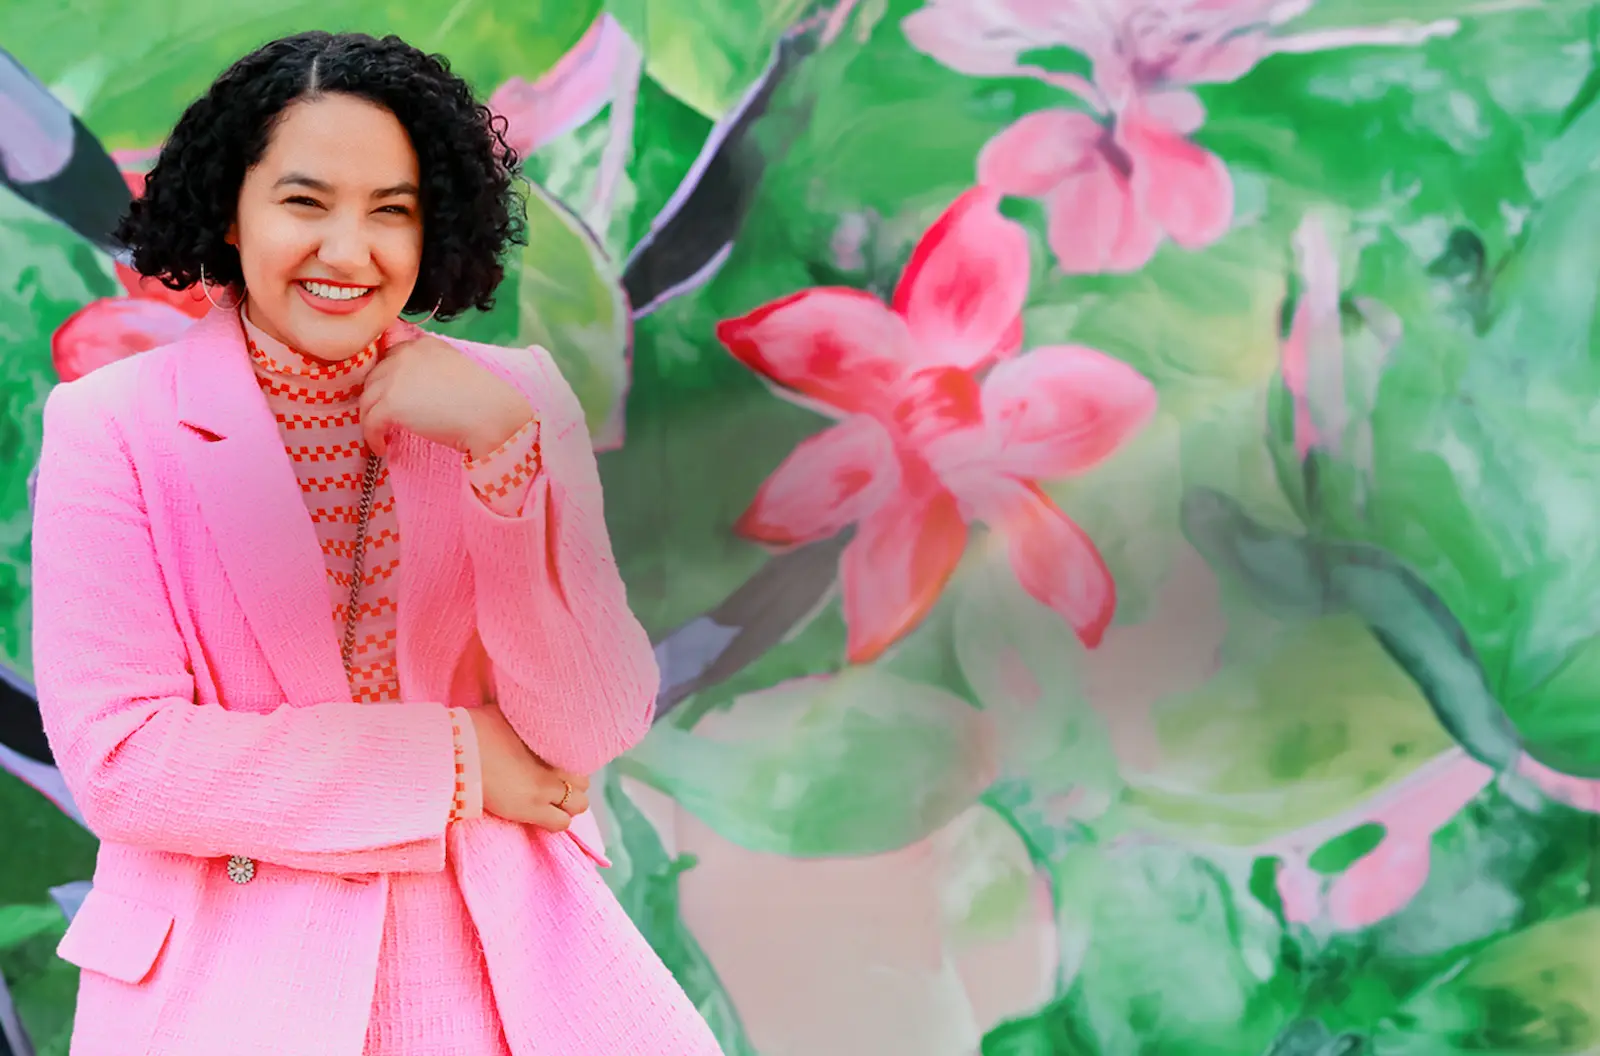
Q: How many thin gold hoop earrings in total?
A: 2